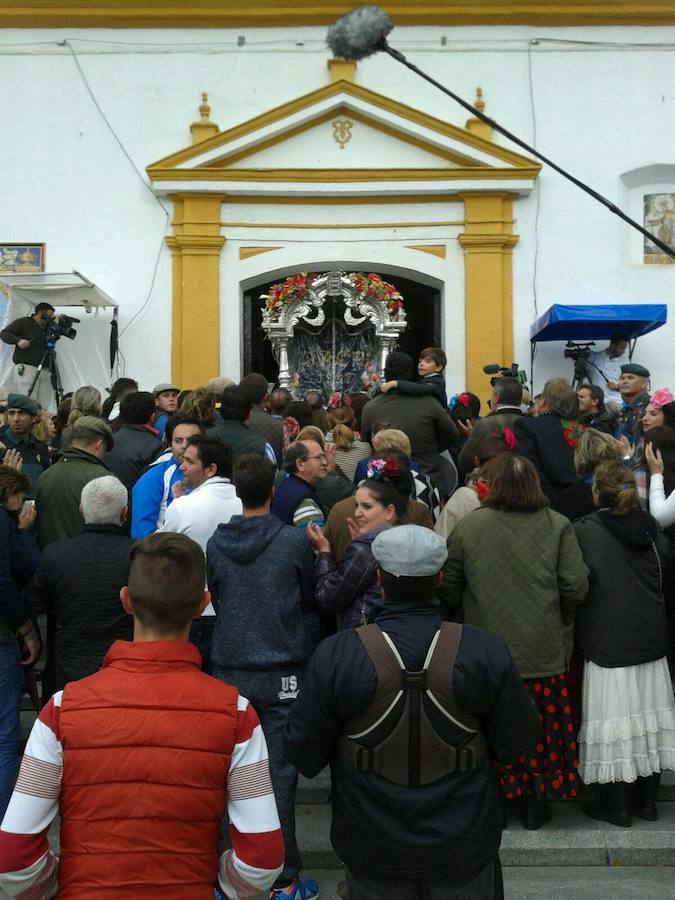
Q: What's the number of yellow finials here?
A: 2